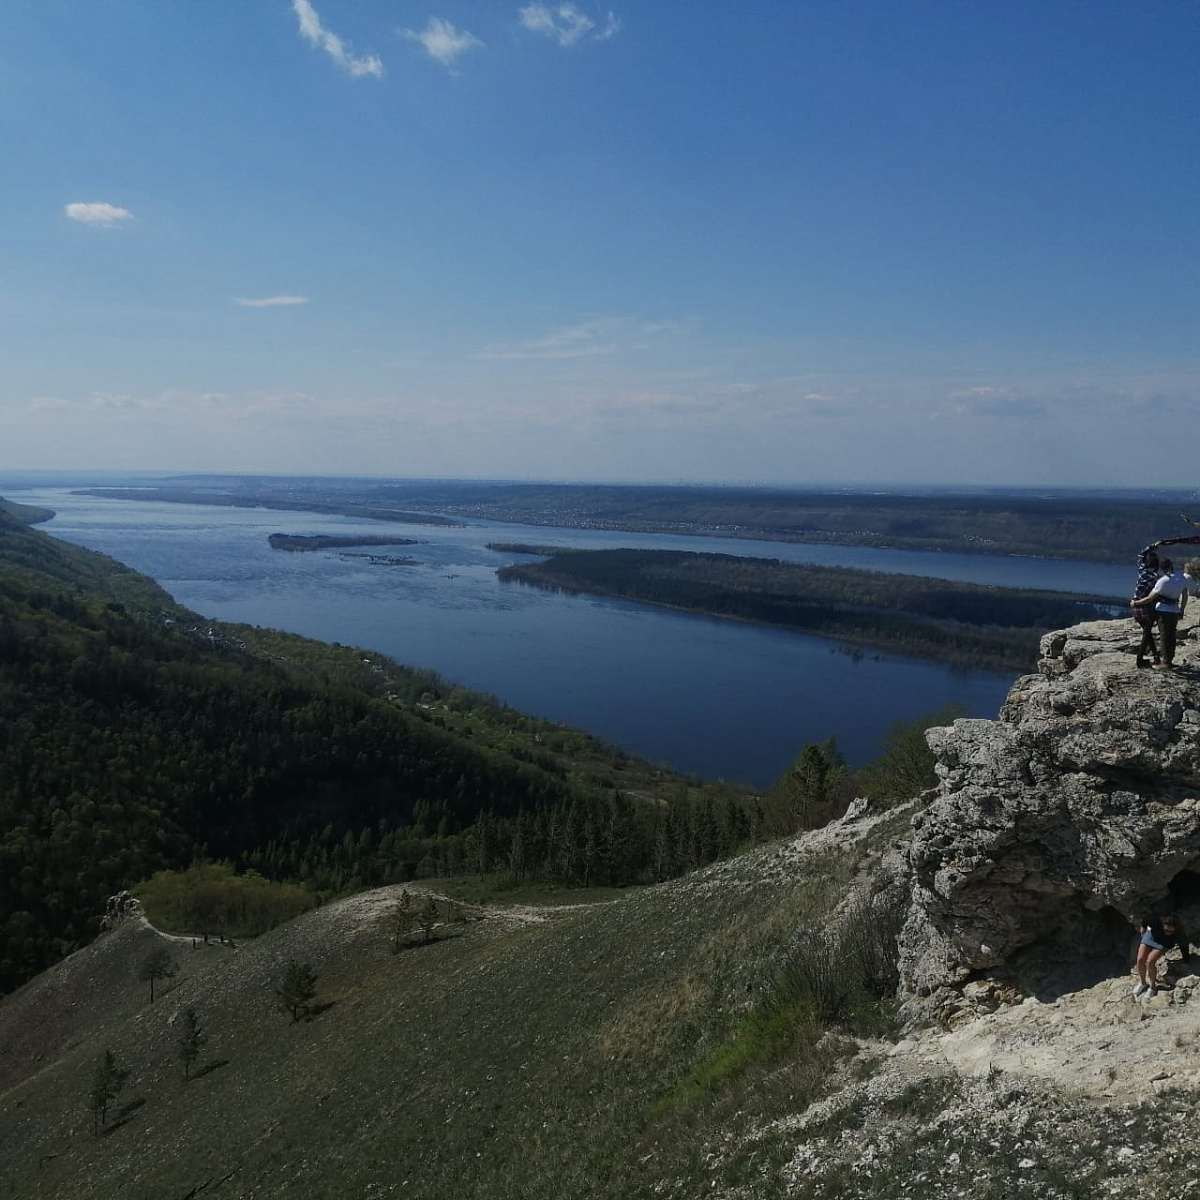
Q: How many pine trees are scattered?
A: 6